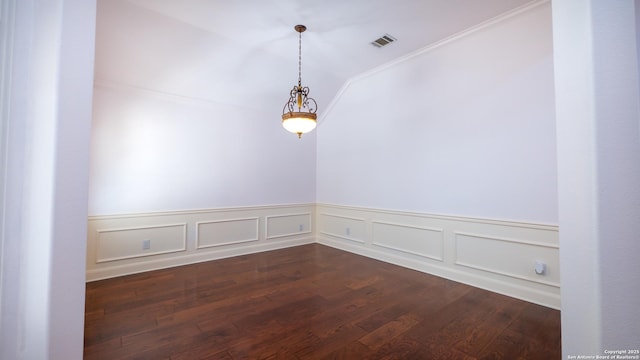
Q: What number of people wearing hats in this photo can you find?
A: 0